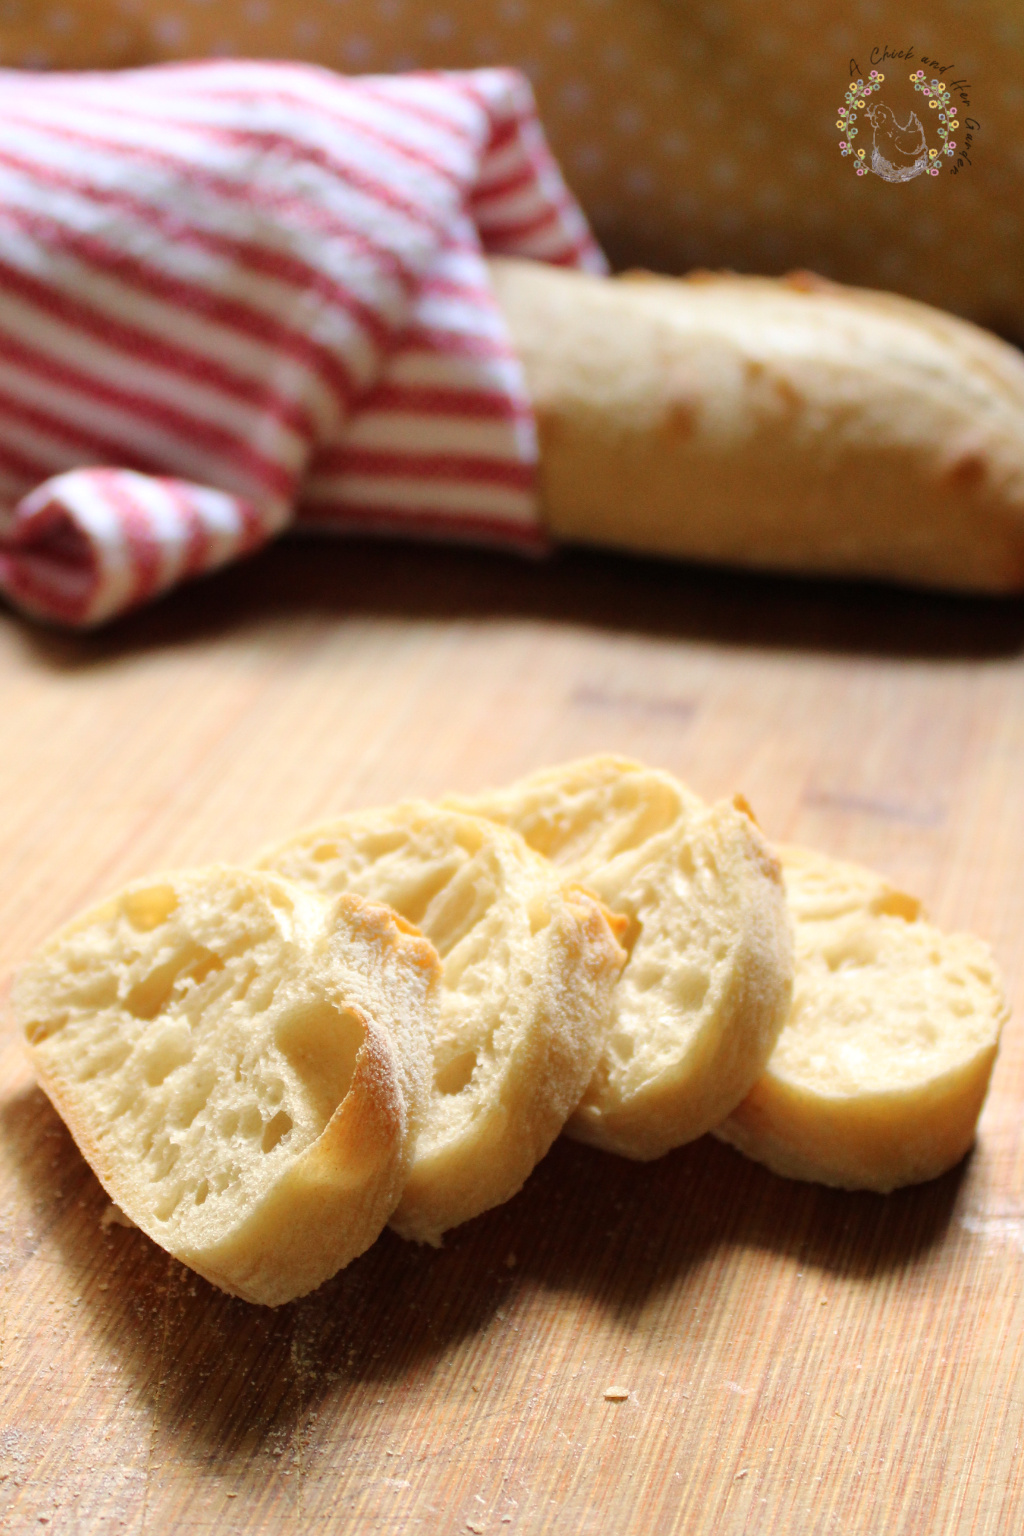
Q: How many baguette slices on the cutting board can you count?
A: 4